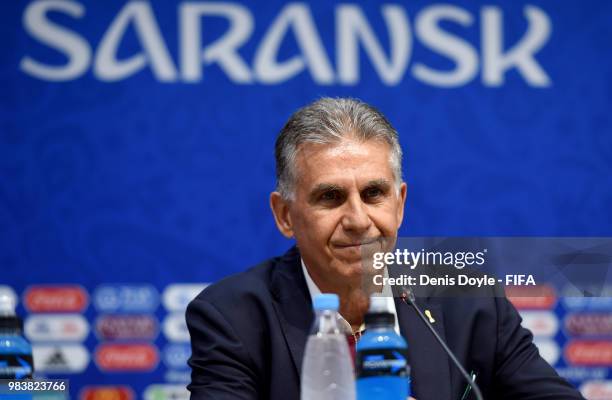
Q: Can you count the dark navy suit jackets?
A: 1